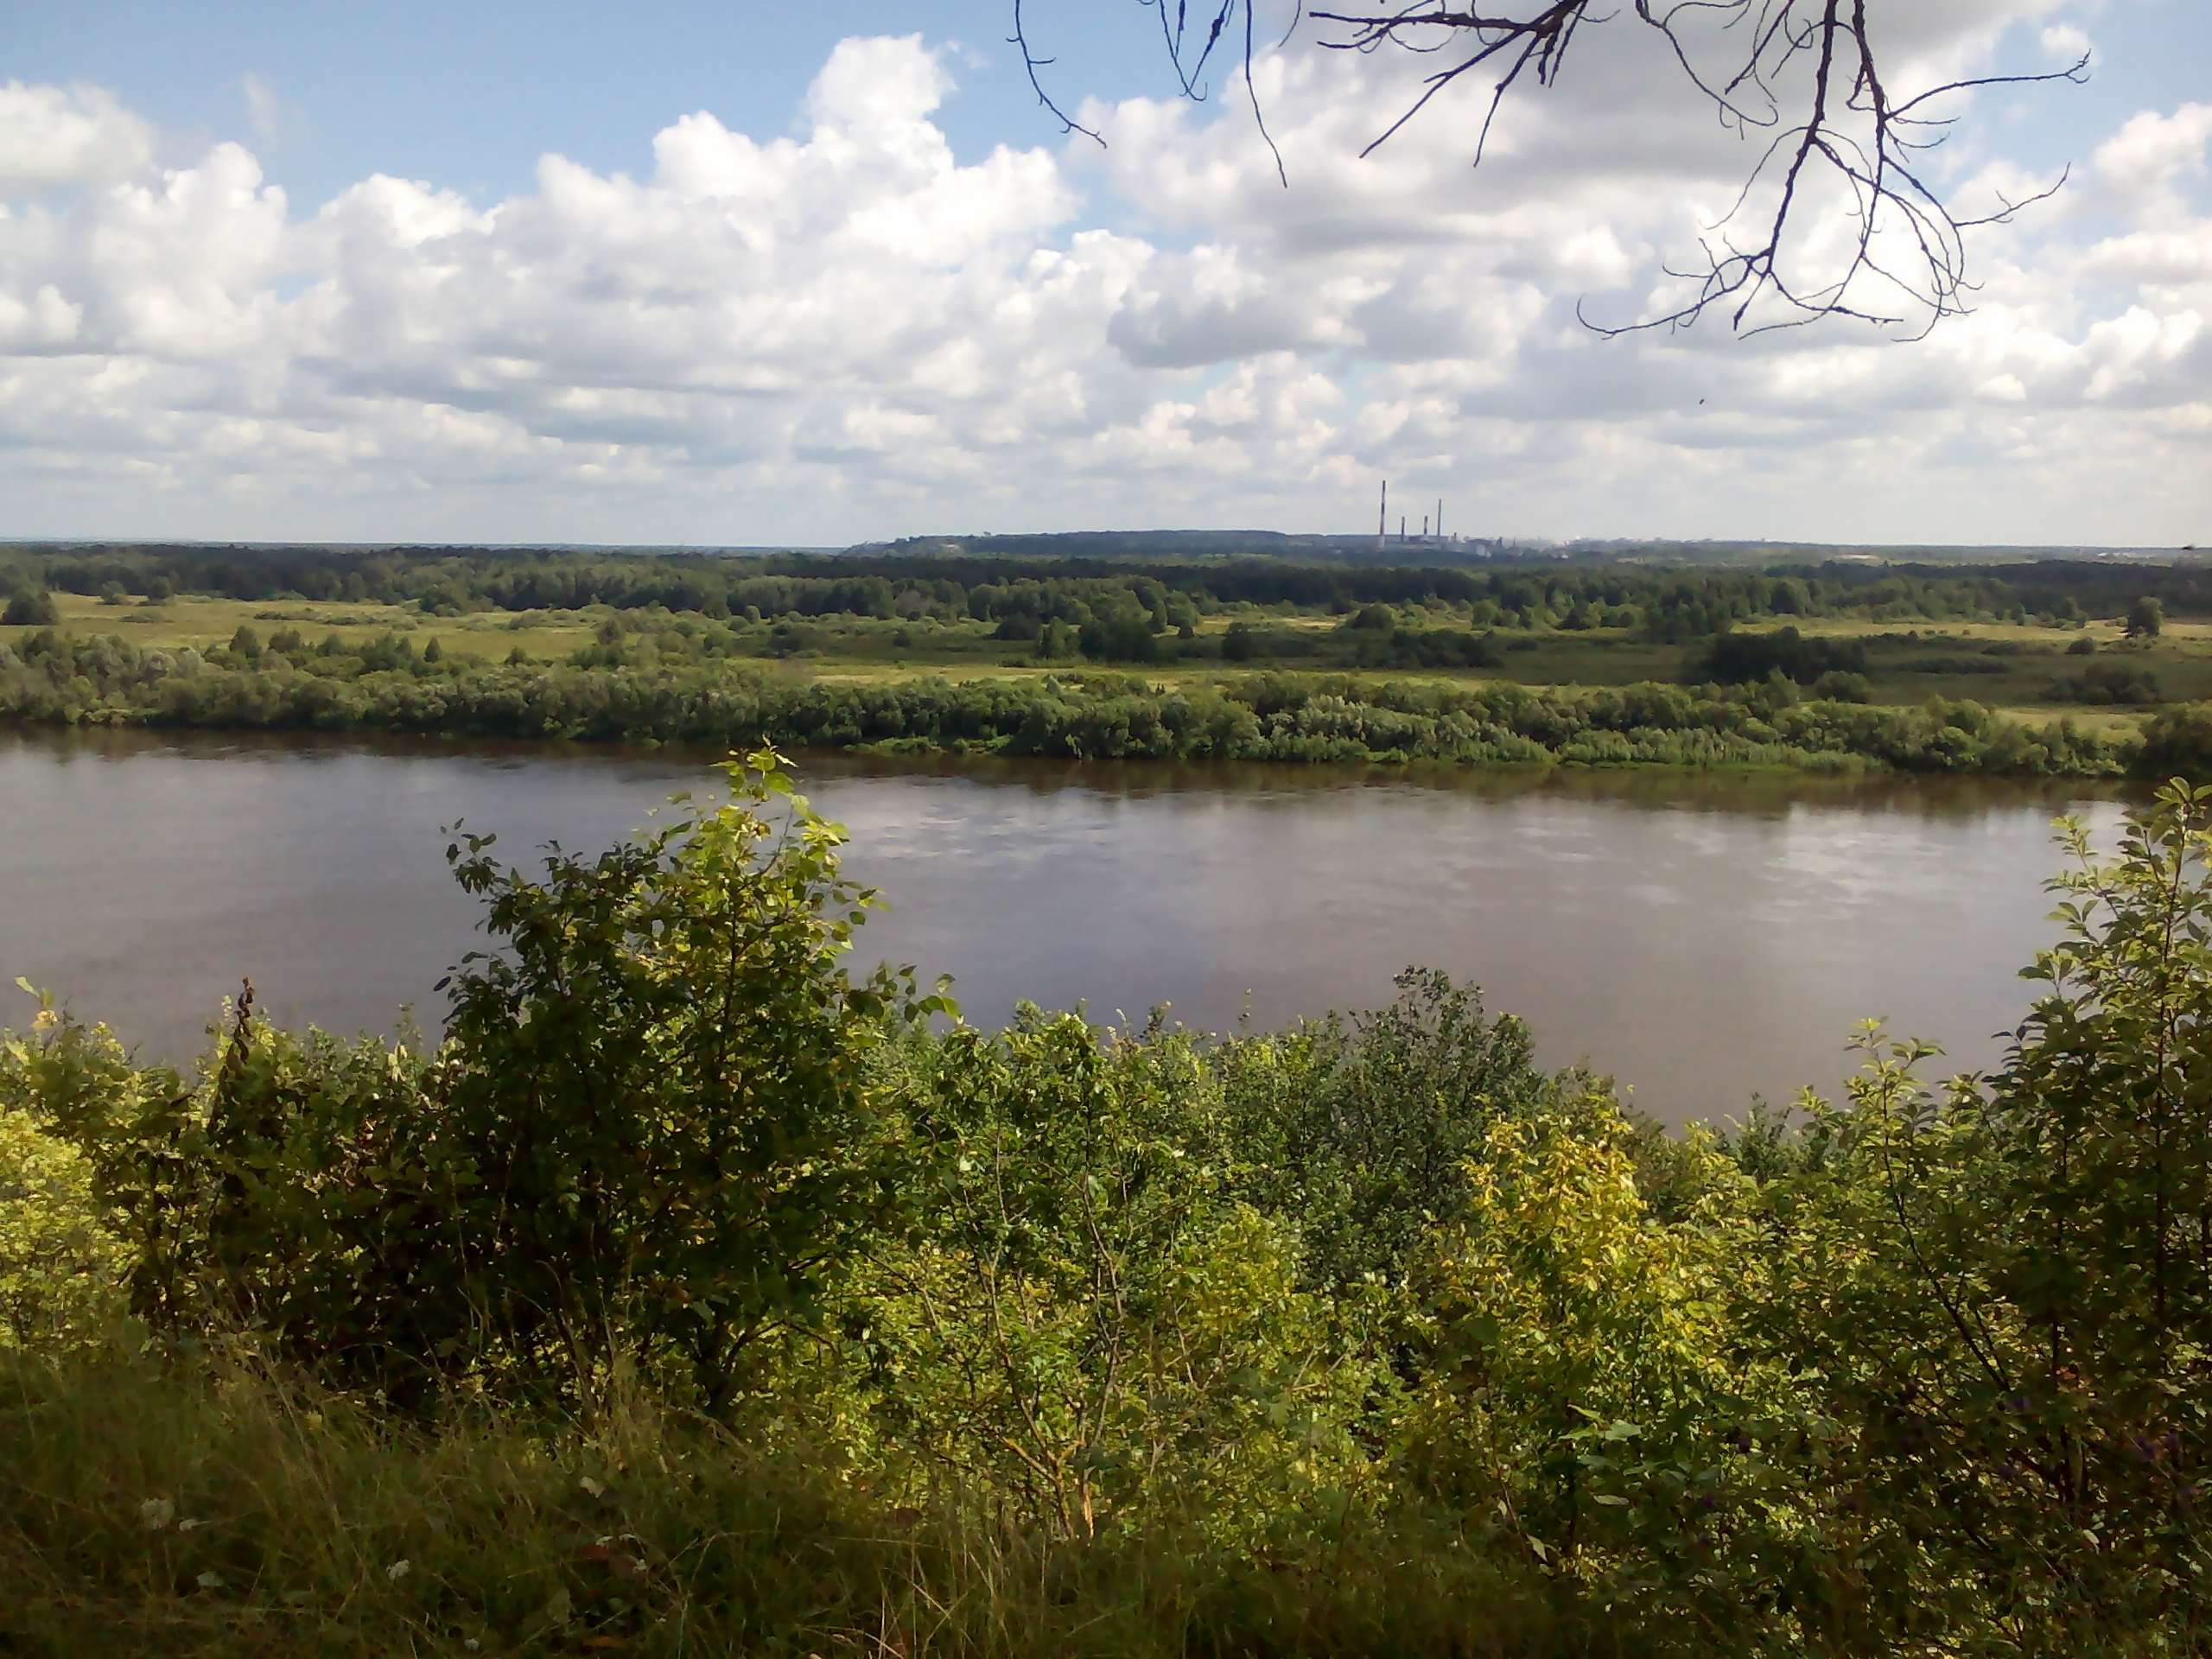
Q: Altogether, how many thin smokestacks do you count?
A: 4